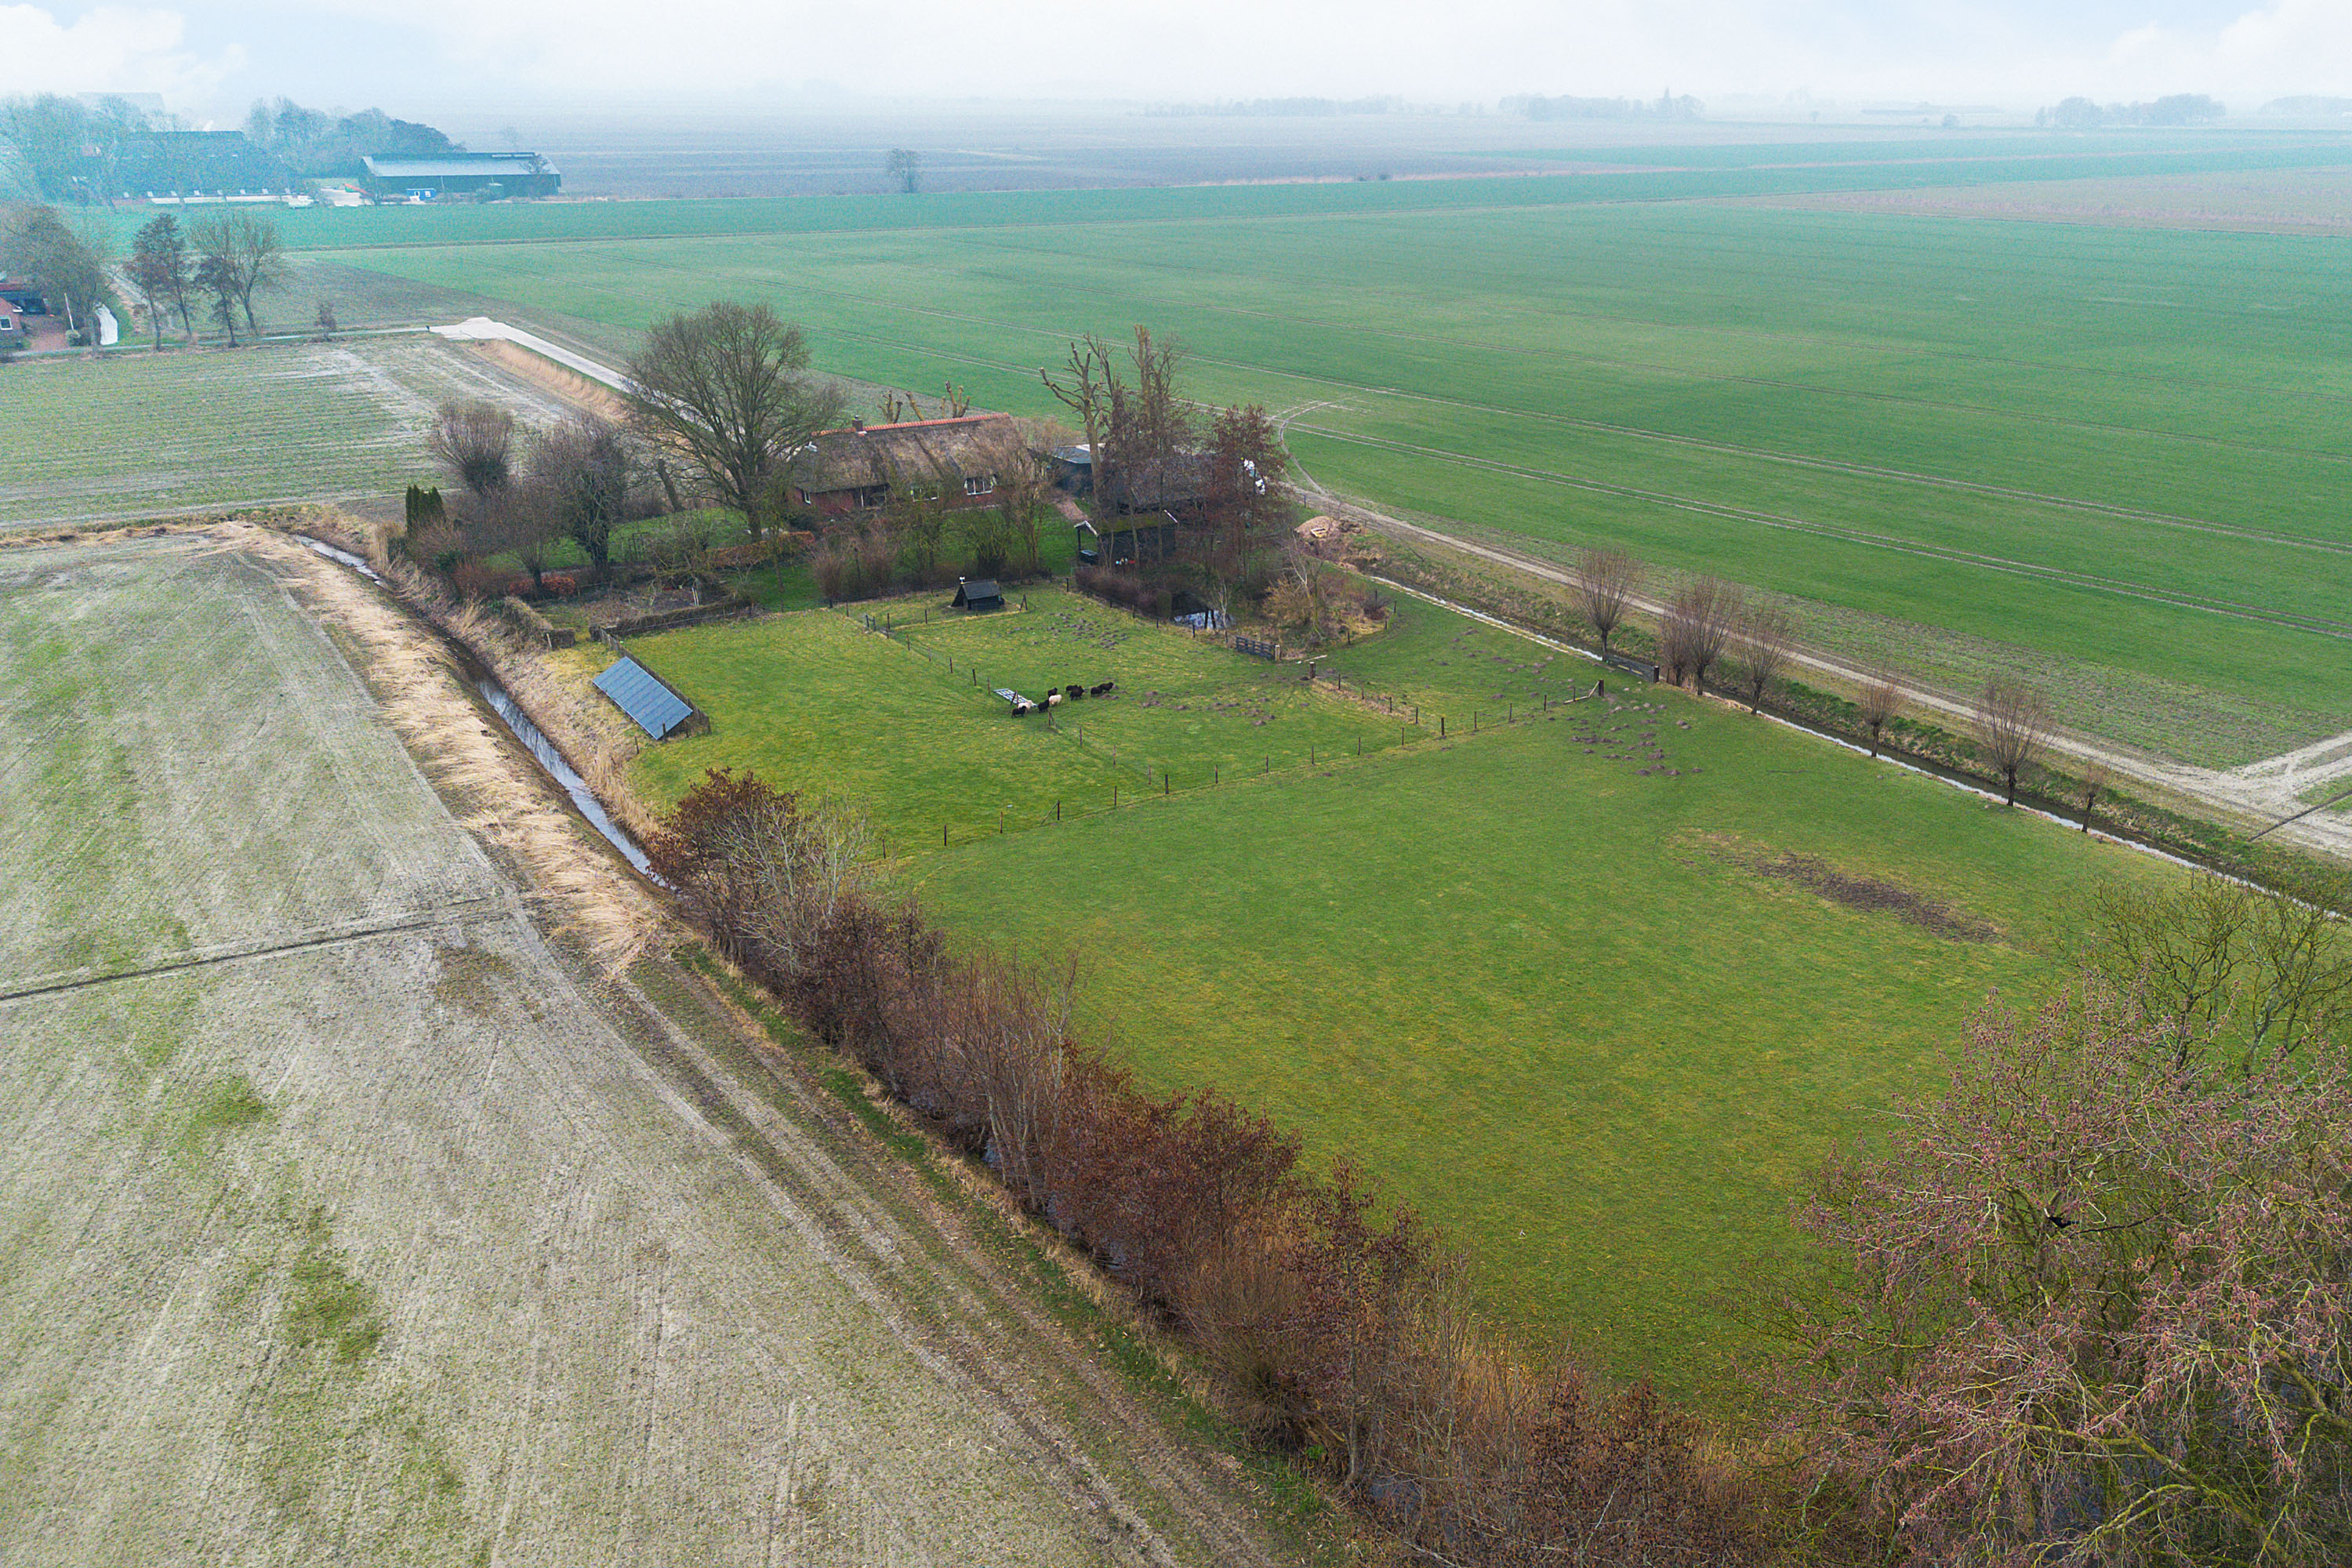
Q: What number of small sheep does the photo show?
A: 9